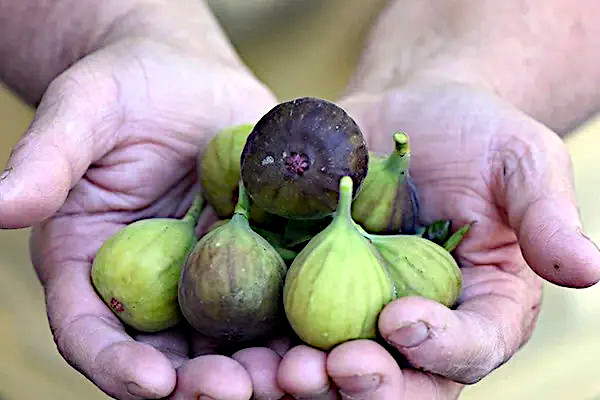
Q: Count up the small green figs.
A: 6